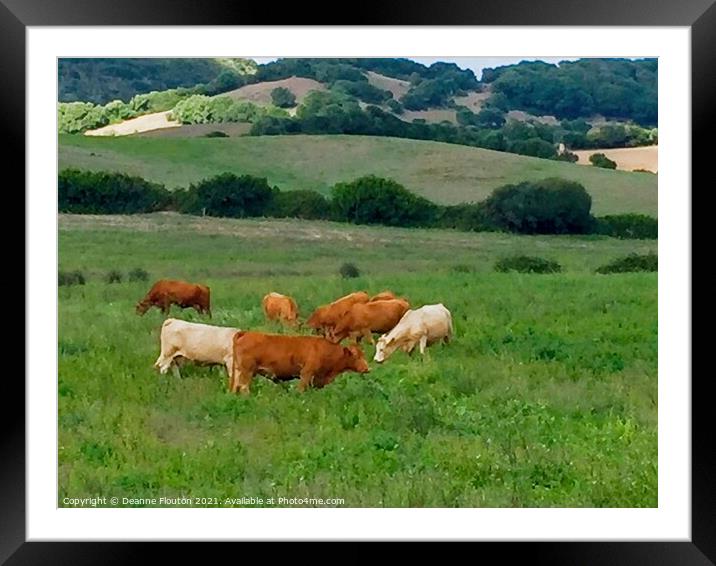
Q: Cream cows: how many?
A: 2